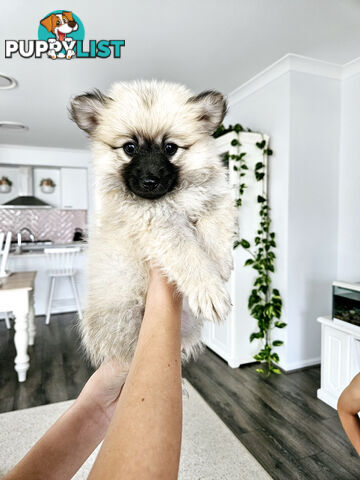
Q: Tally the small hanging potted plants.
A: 2